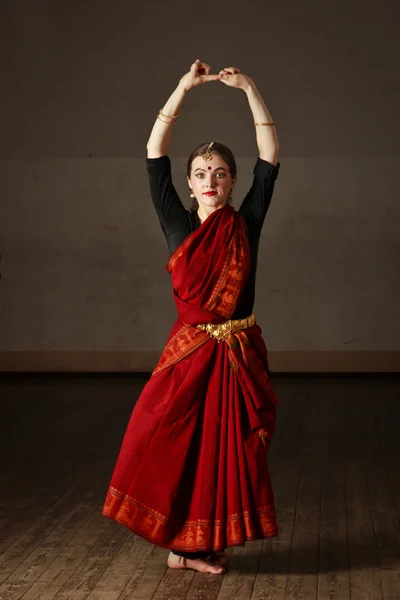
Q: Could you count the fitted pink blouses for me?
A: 0